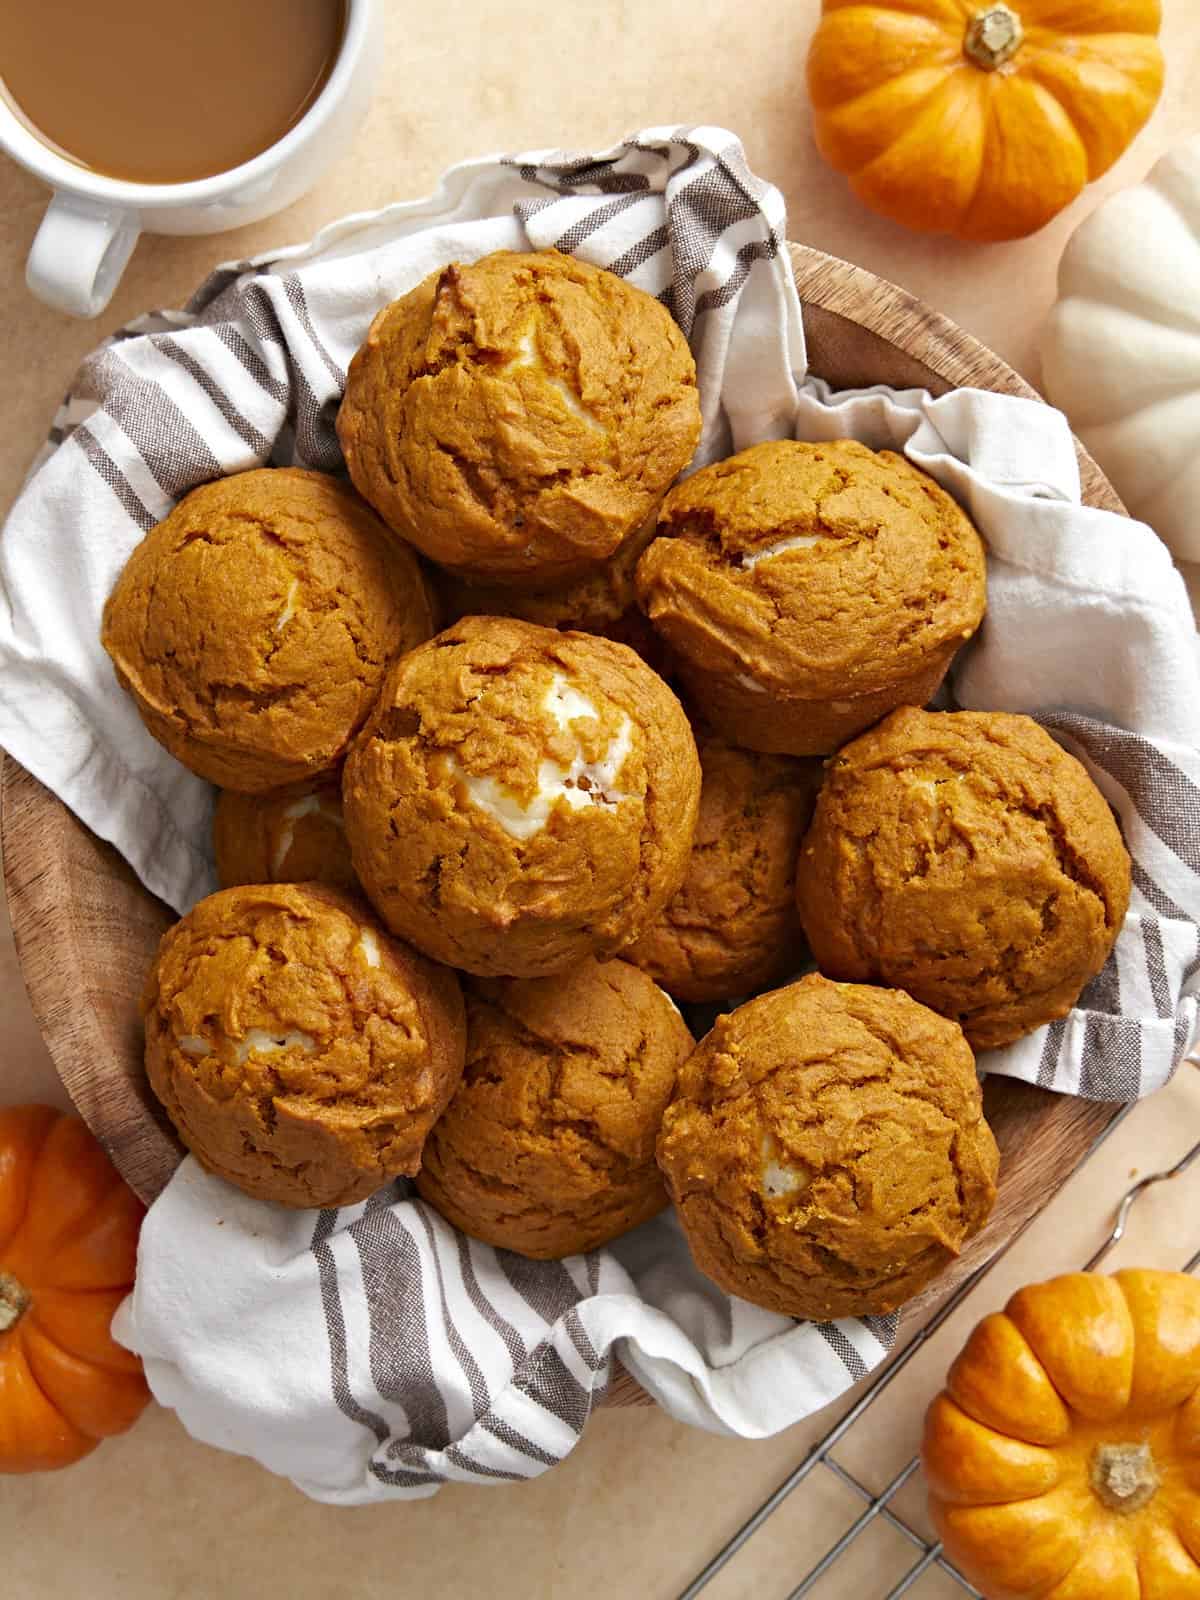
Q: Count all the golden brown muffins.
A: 11